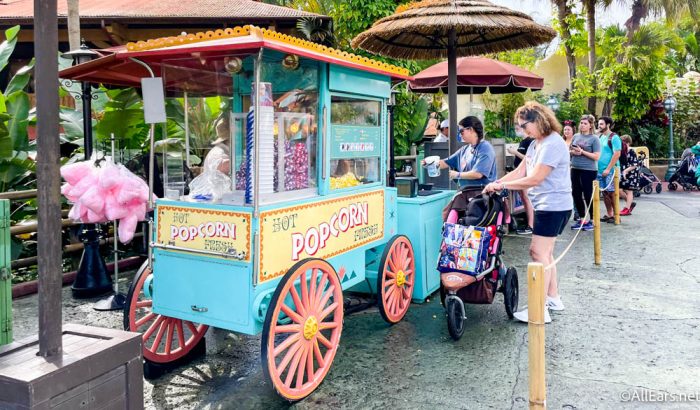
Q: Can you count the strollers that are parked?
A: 2